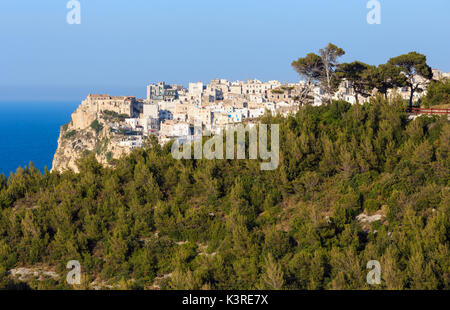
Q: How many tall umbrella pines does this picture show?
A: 5